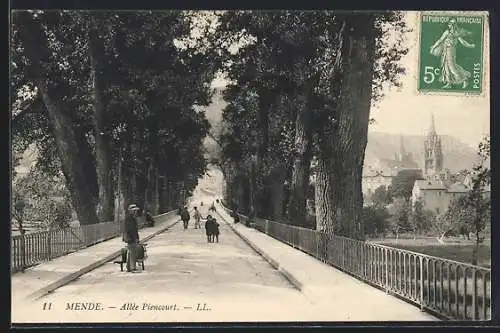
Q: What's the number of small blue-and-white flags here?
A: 0